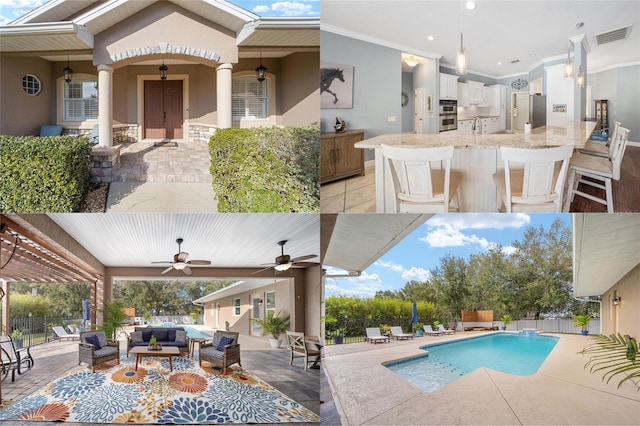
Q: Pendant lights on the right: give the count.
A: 3